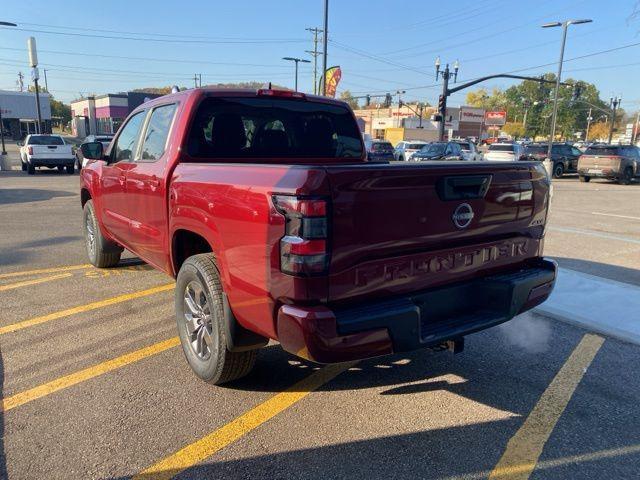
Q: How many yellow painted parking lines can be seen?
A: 6